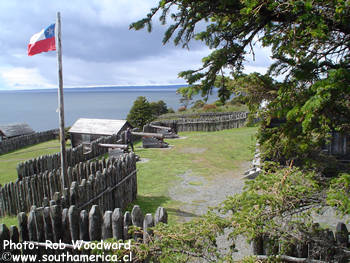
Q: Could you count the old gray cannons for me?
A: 3